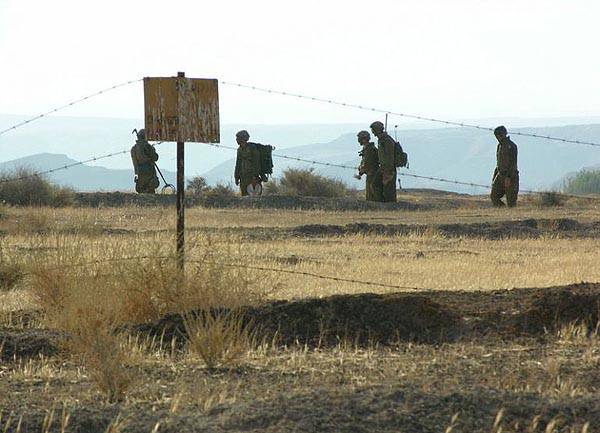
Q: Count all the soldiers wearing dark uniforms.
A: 5